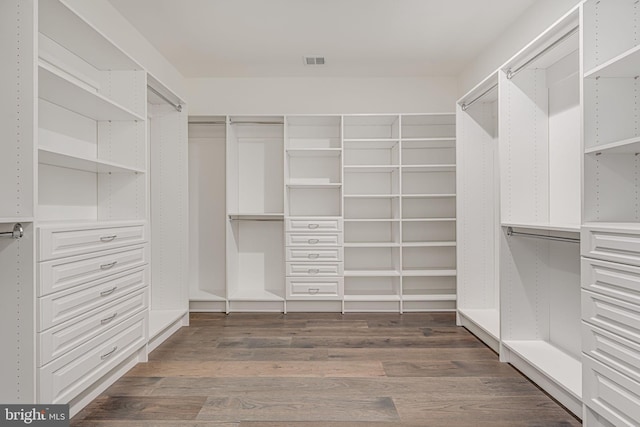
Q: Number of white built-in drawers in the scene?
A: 15